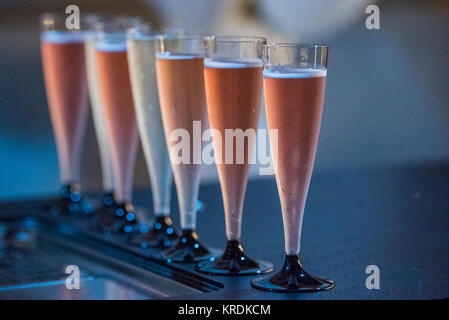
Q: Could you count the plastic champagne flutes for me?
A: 7